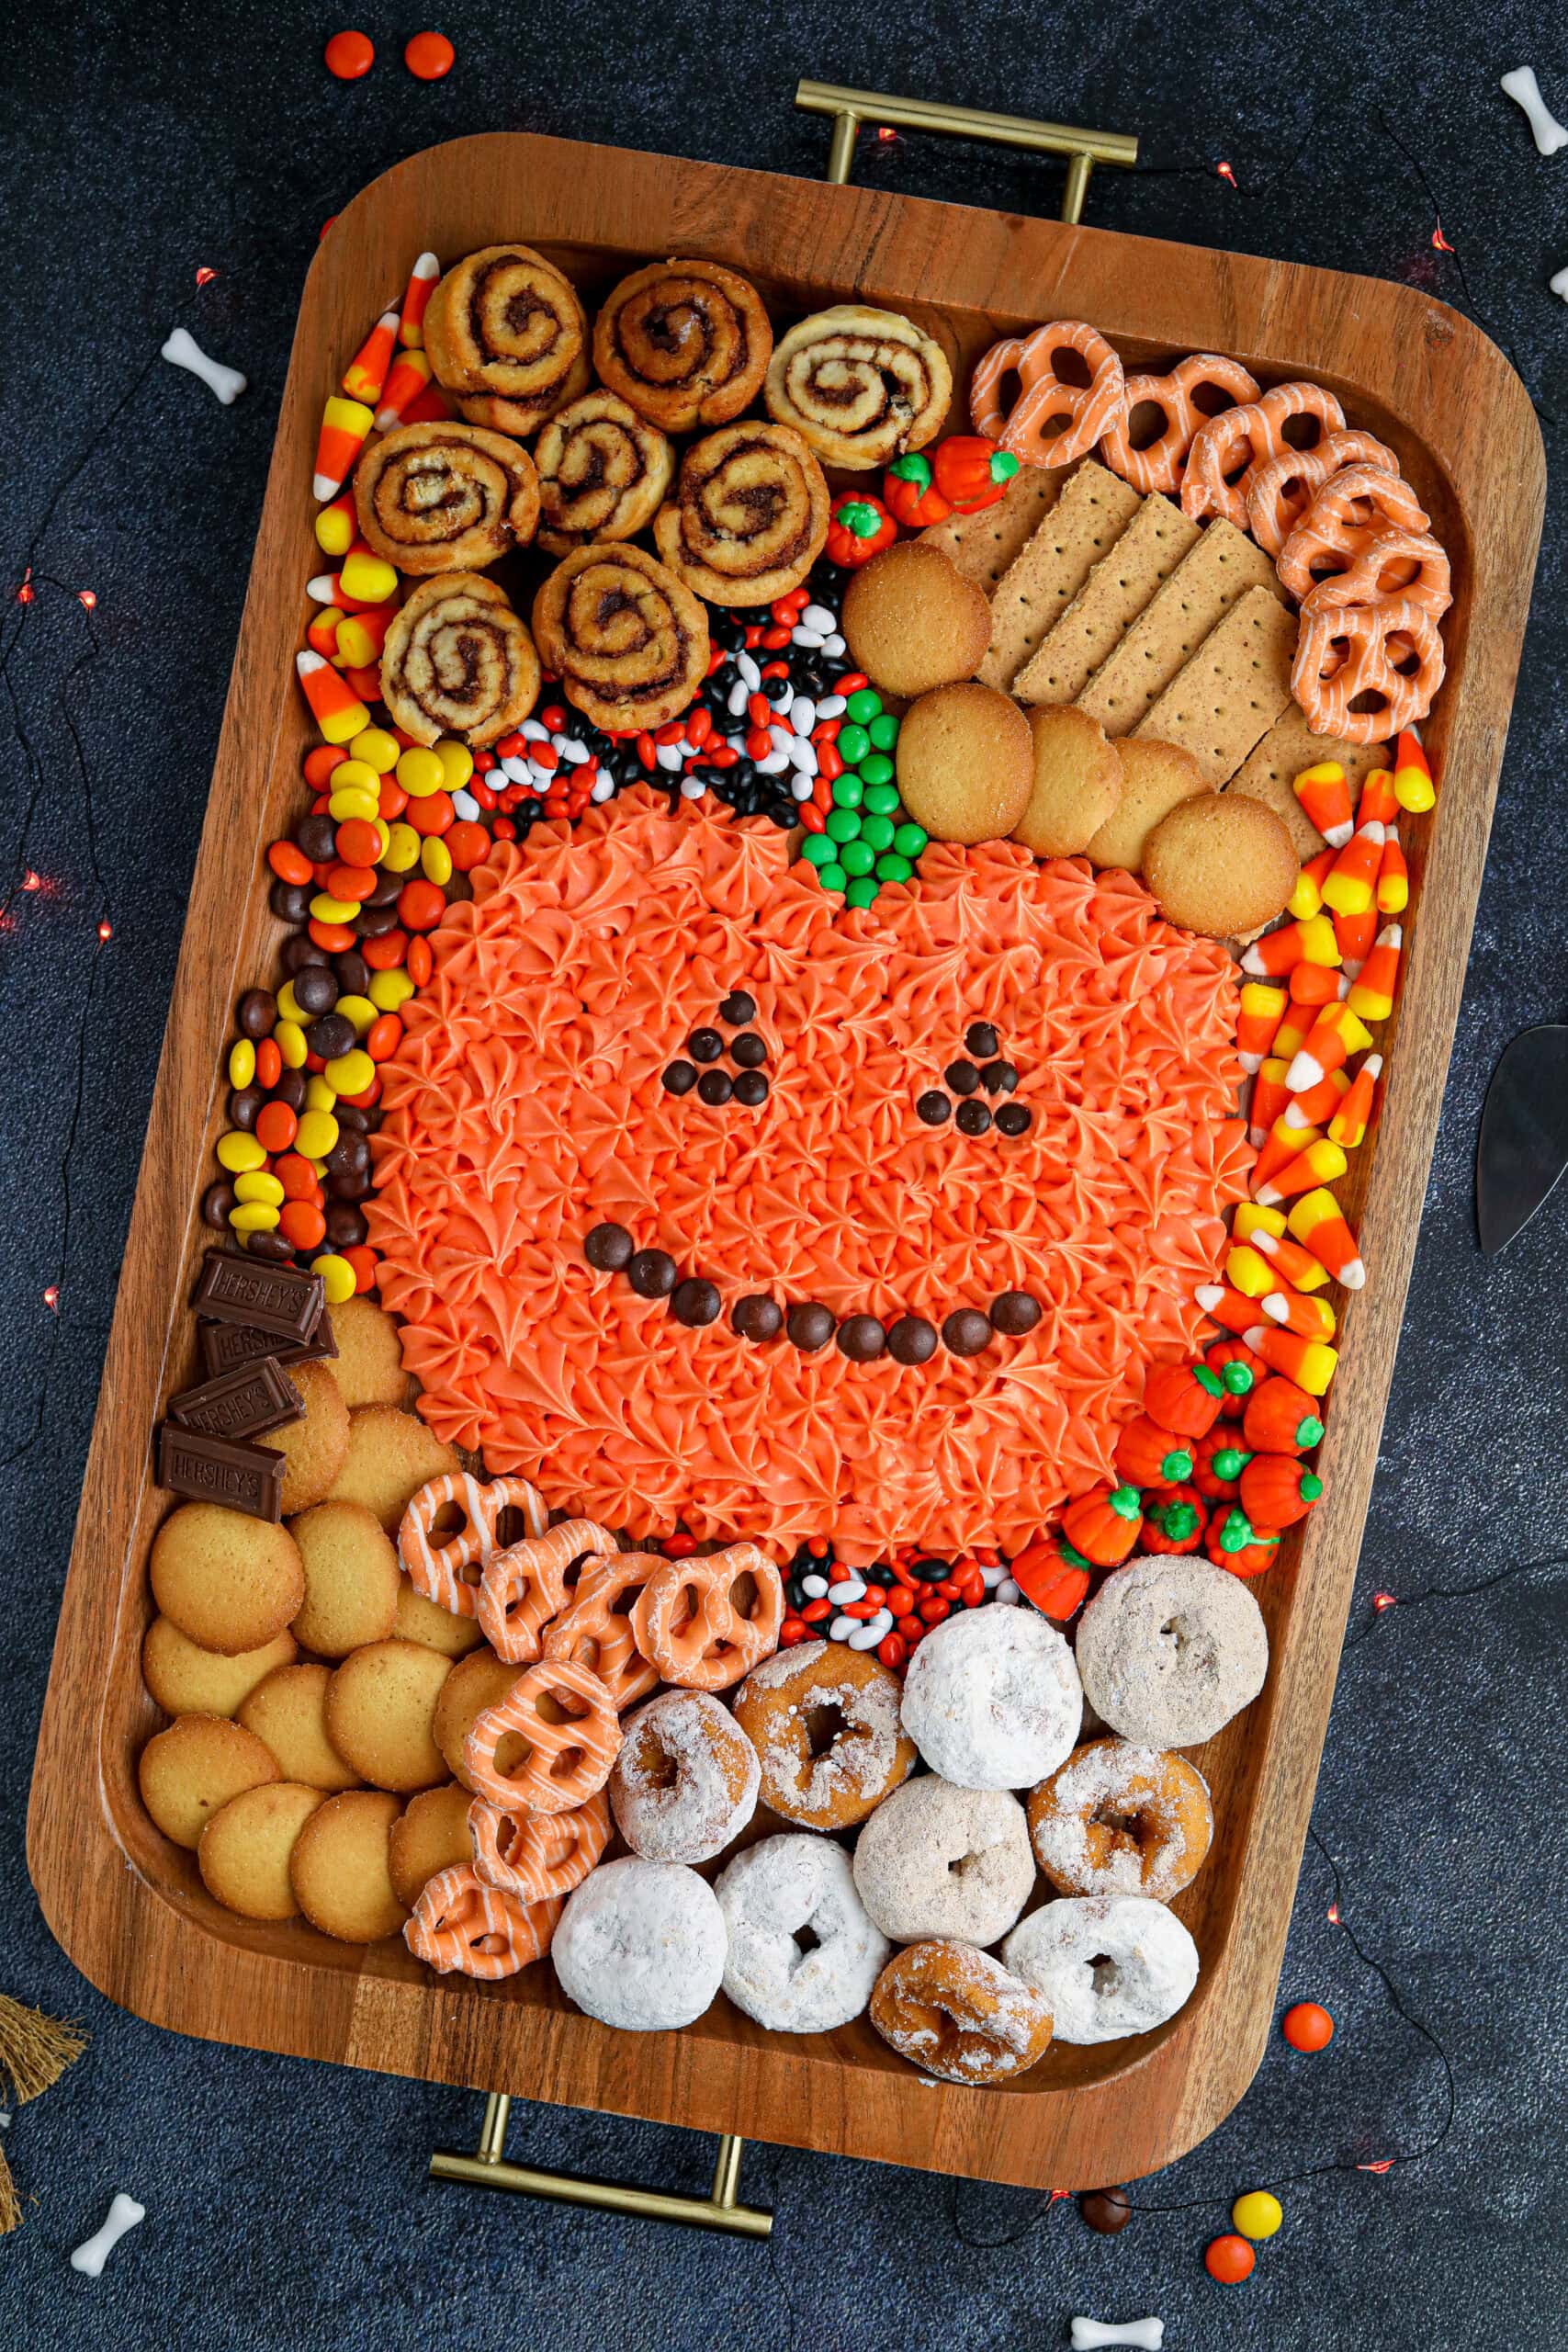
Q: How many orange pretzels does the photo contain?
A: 14